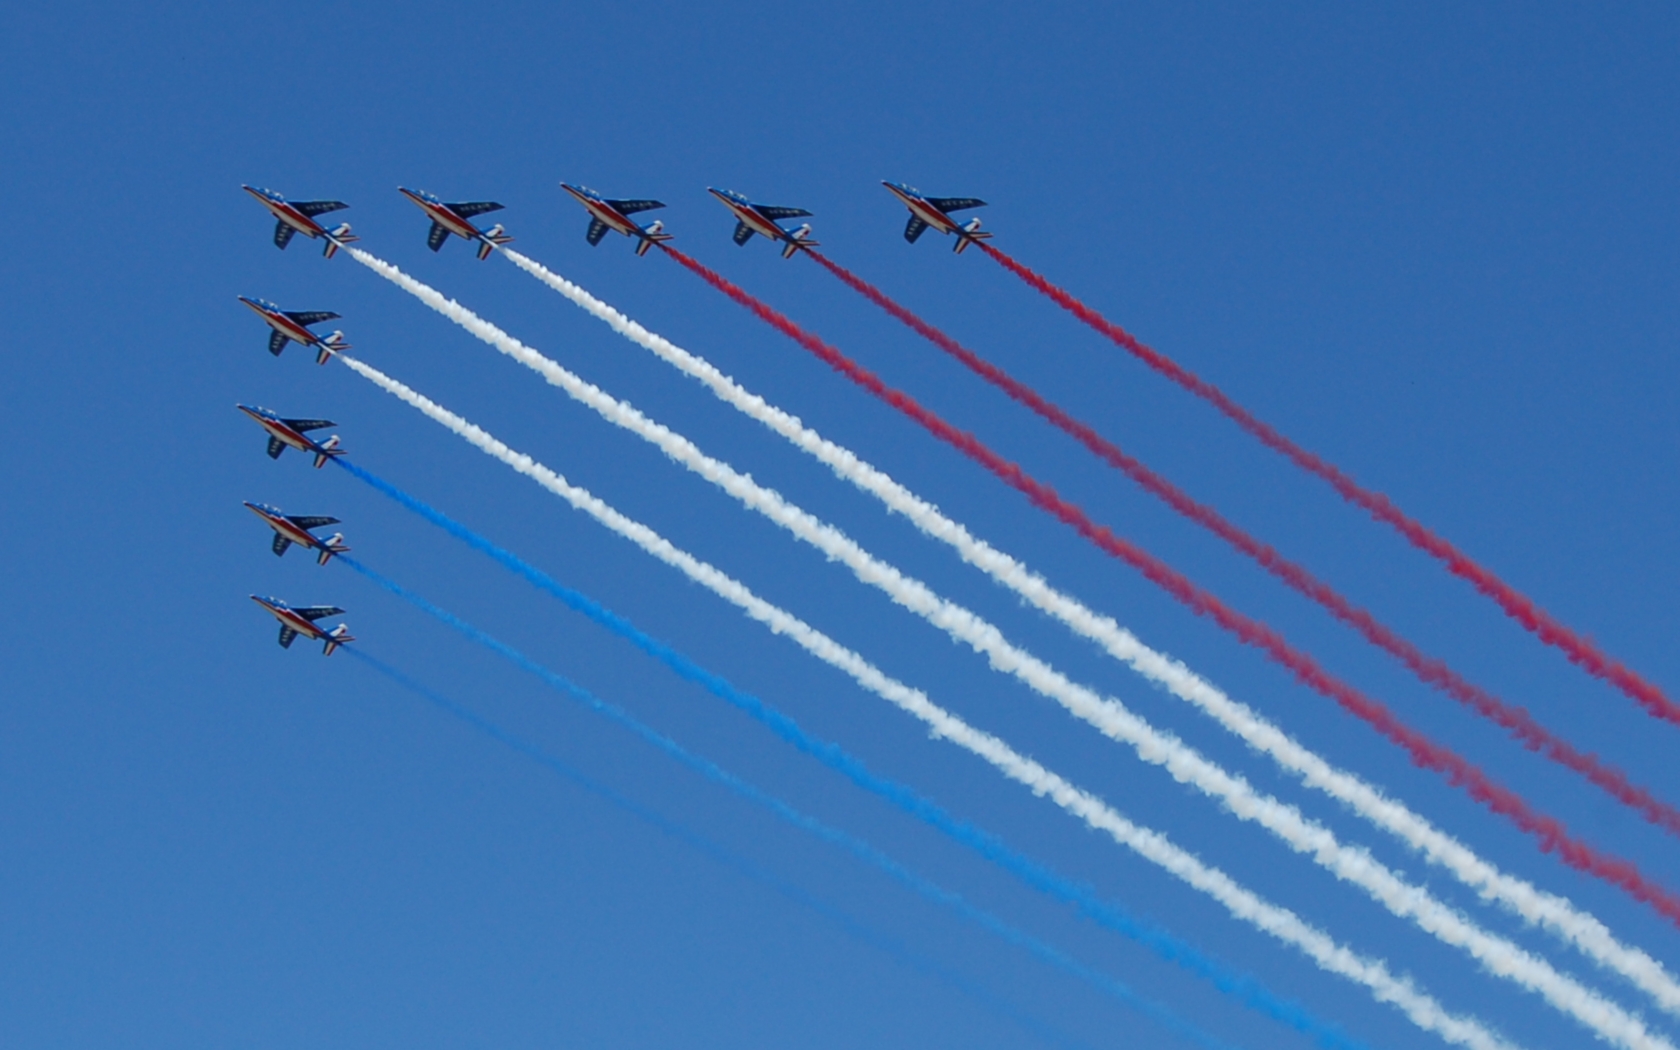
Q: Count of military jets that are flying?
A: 9